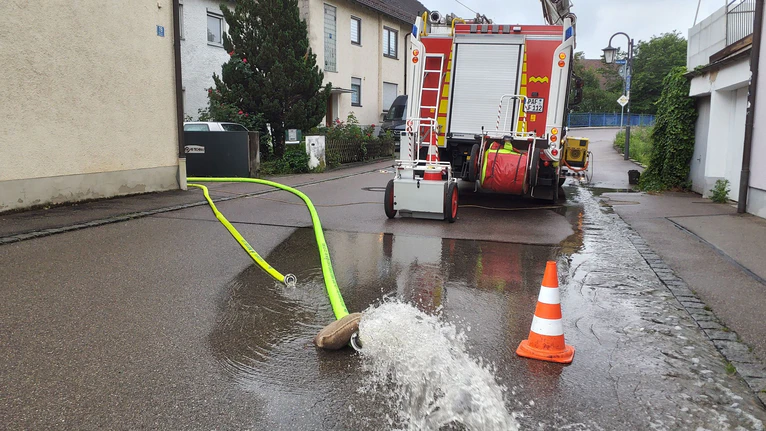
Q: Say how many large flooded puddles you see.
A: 1